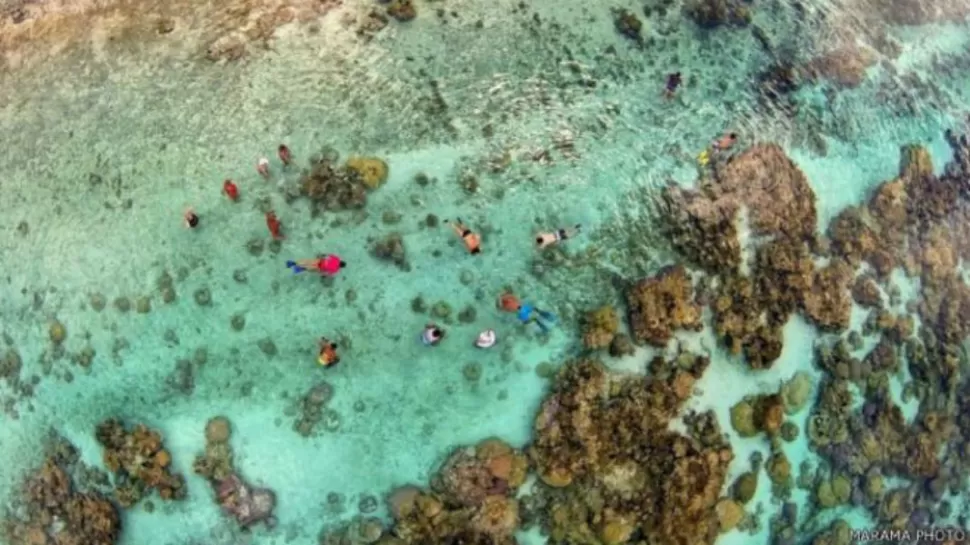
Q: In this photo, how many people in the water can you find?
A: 14